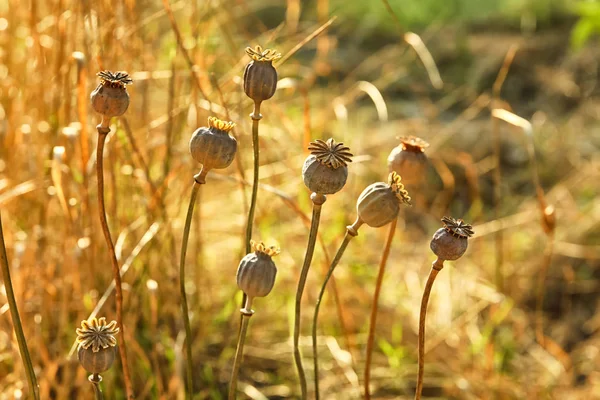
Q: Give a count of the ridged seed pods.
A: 9